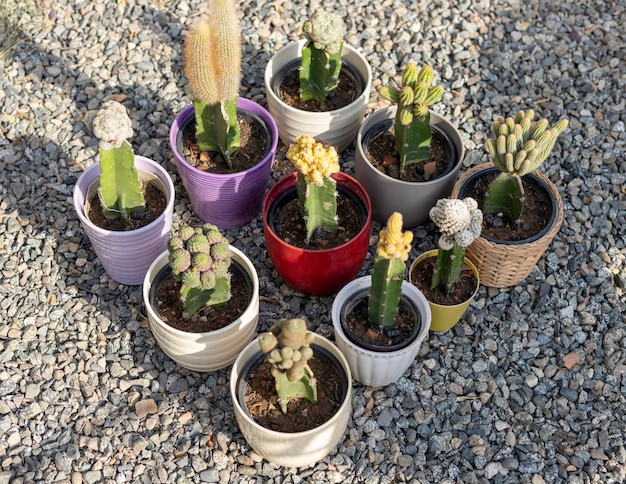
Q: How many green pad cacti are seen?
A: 10